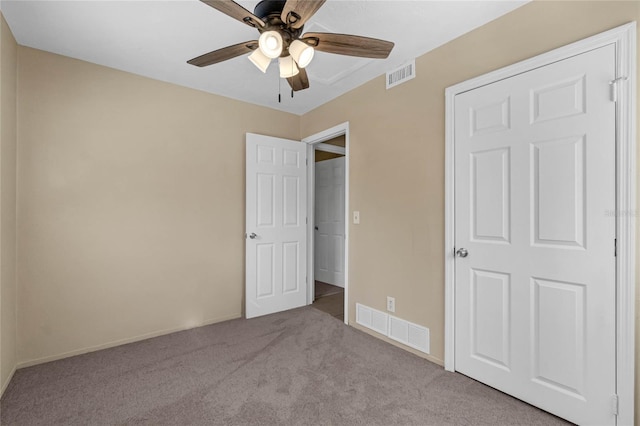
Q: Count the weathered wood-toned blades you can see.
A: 5